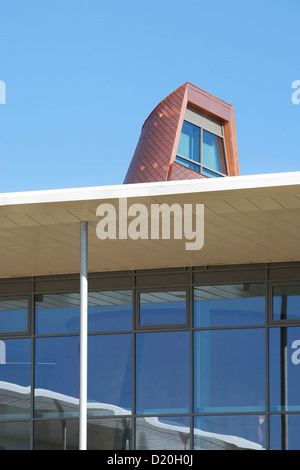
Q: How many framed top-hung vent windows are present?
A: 3